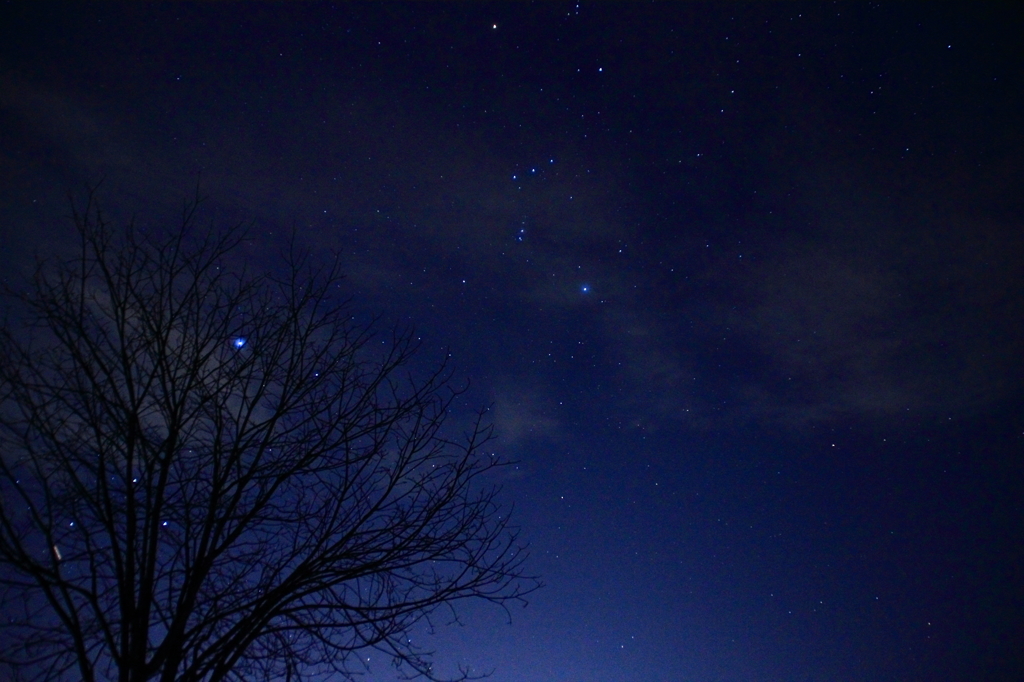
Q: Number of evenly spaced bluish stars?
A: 3